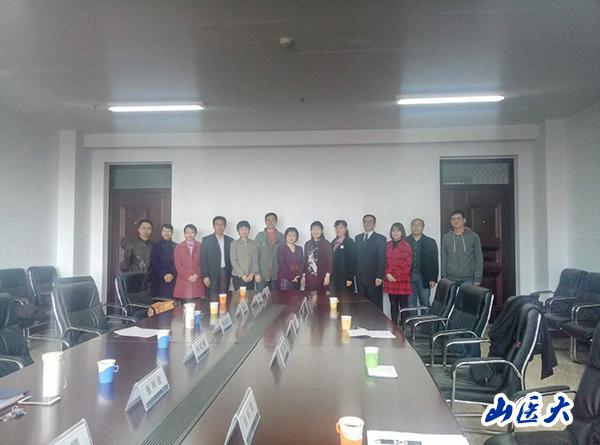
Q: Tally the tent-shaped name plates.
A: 11